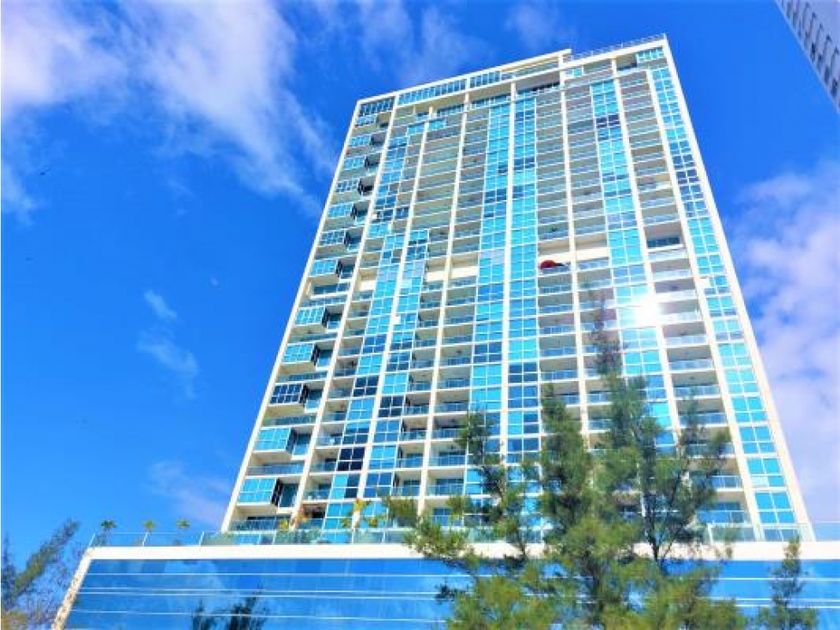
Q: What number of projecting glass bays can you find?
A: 12